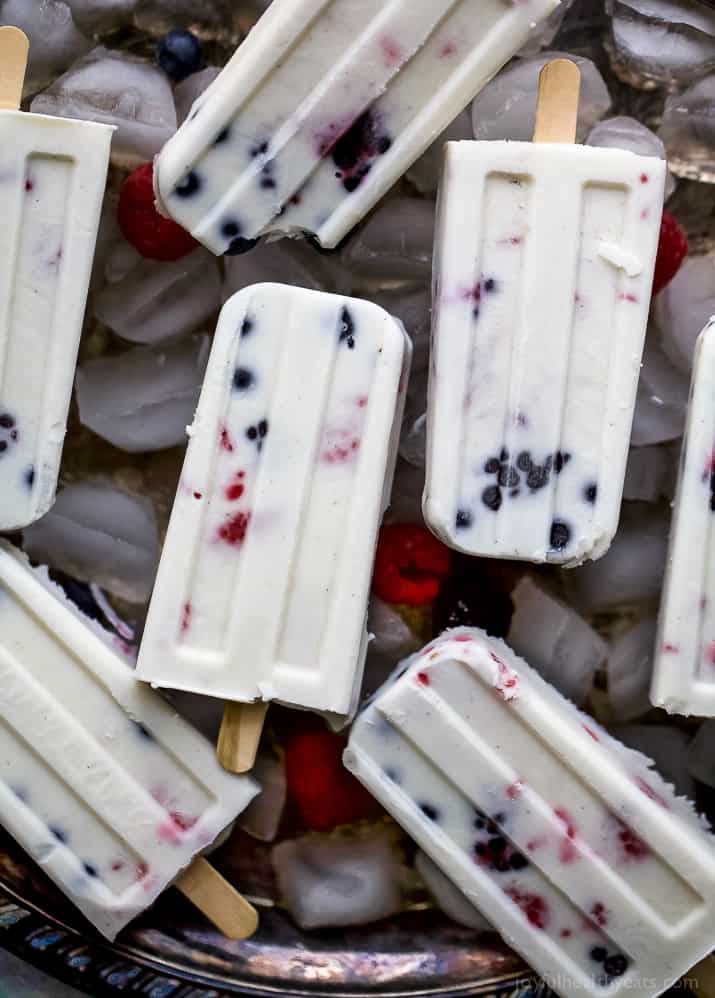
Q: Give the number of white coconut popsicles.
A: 7